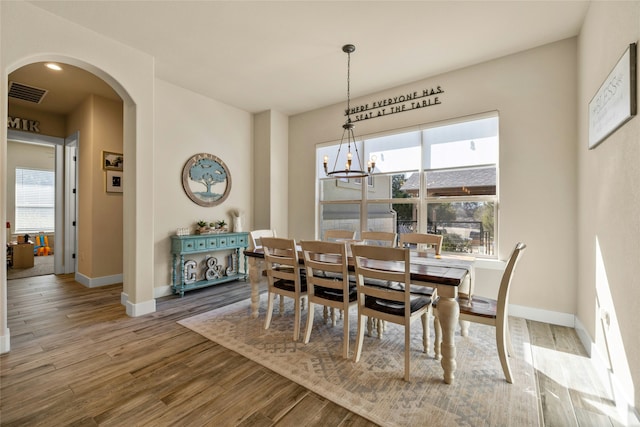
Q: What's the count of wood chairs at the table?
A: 8